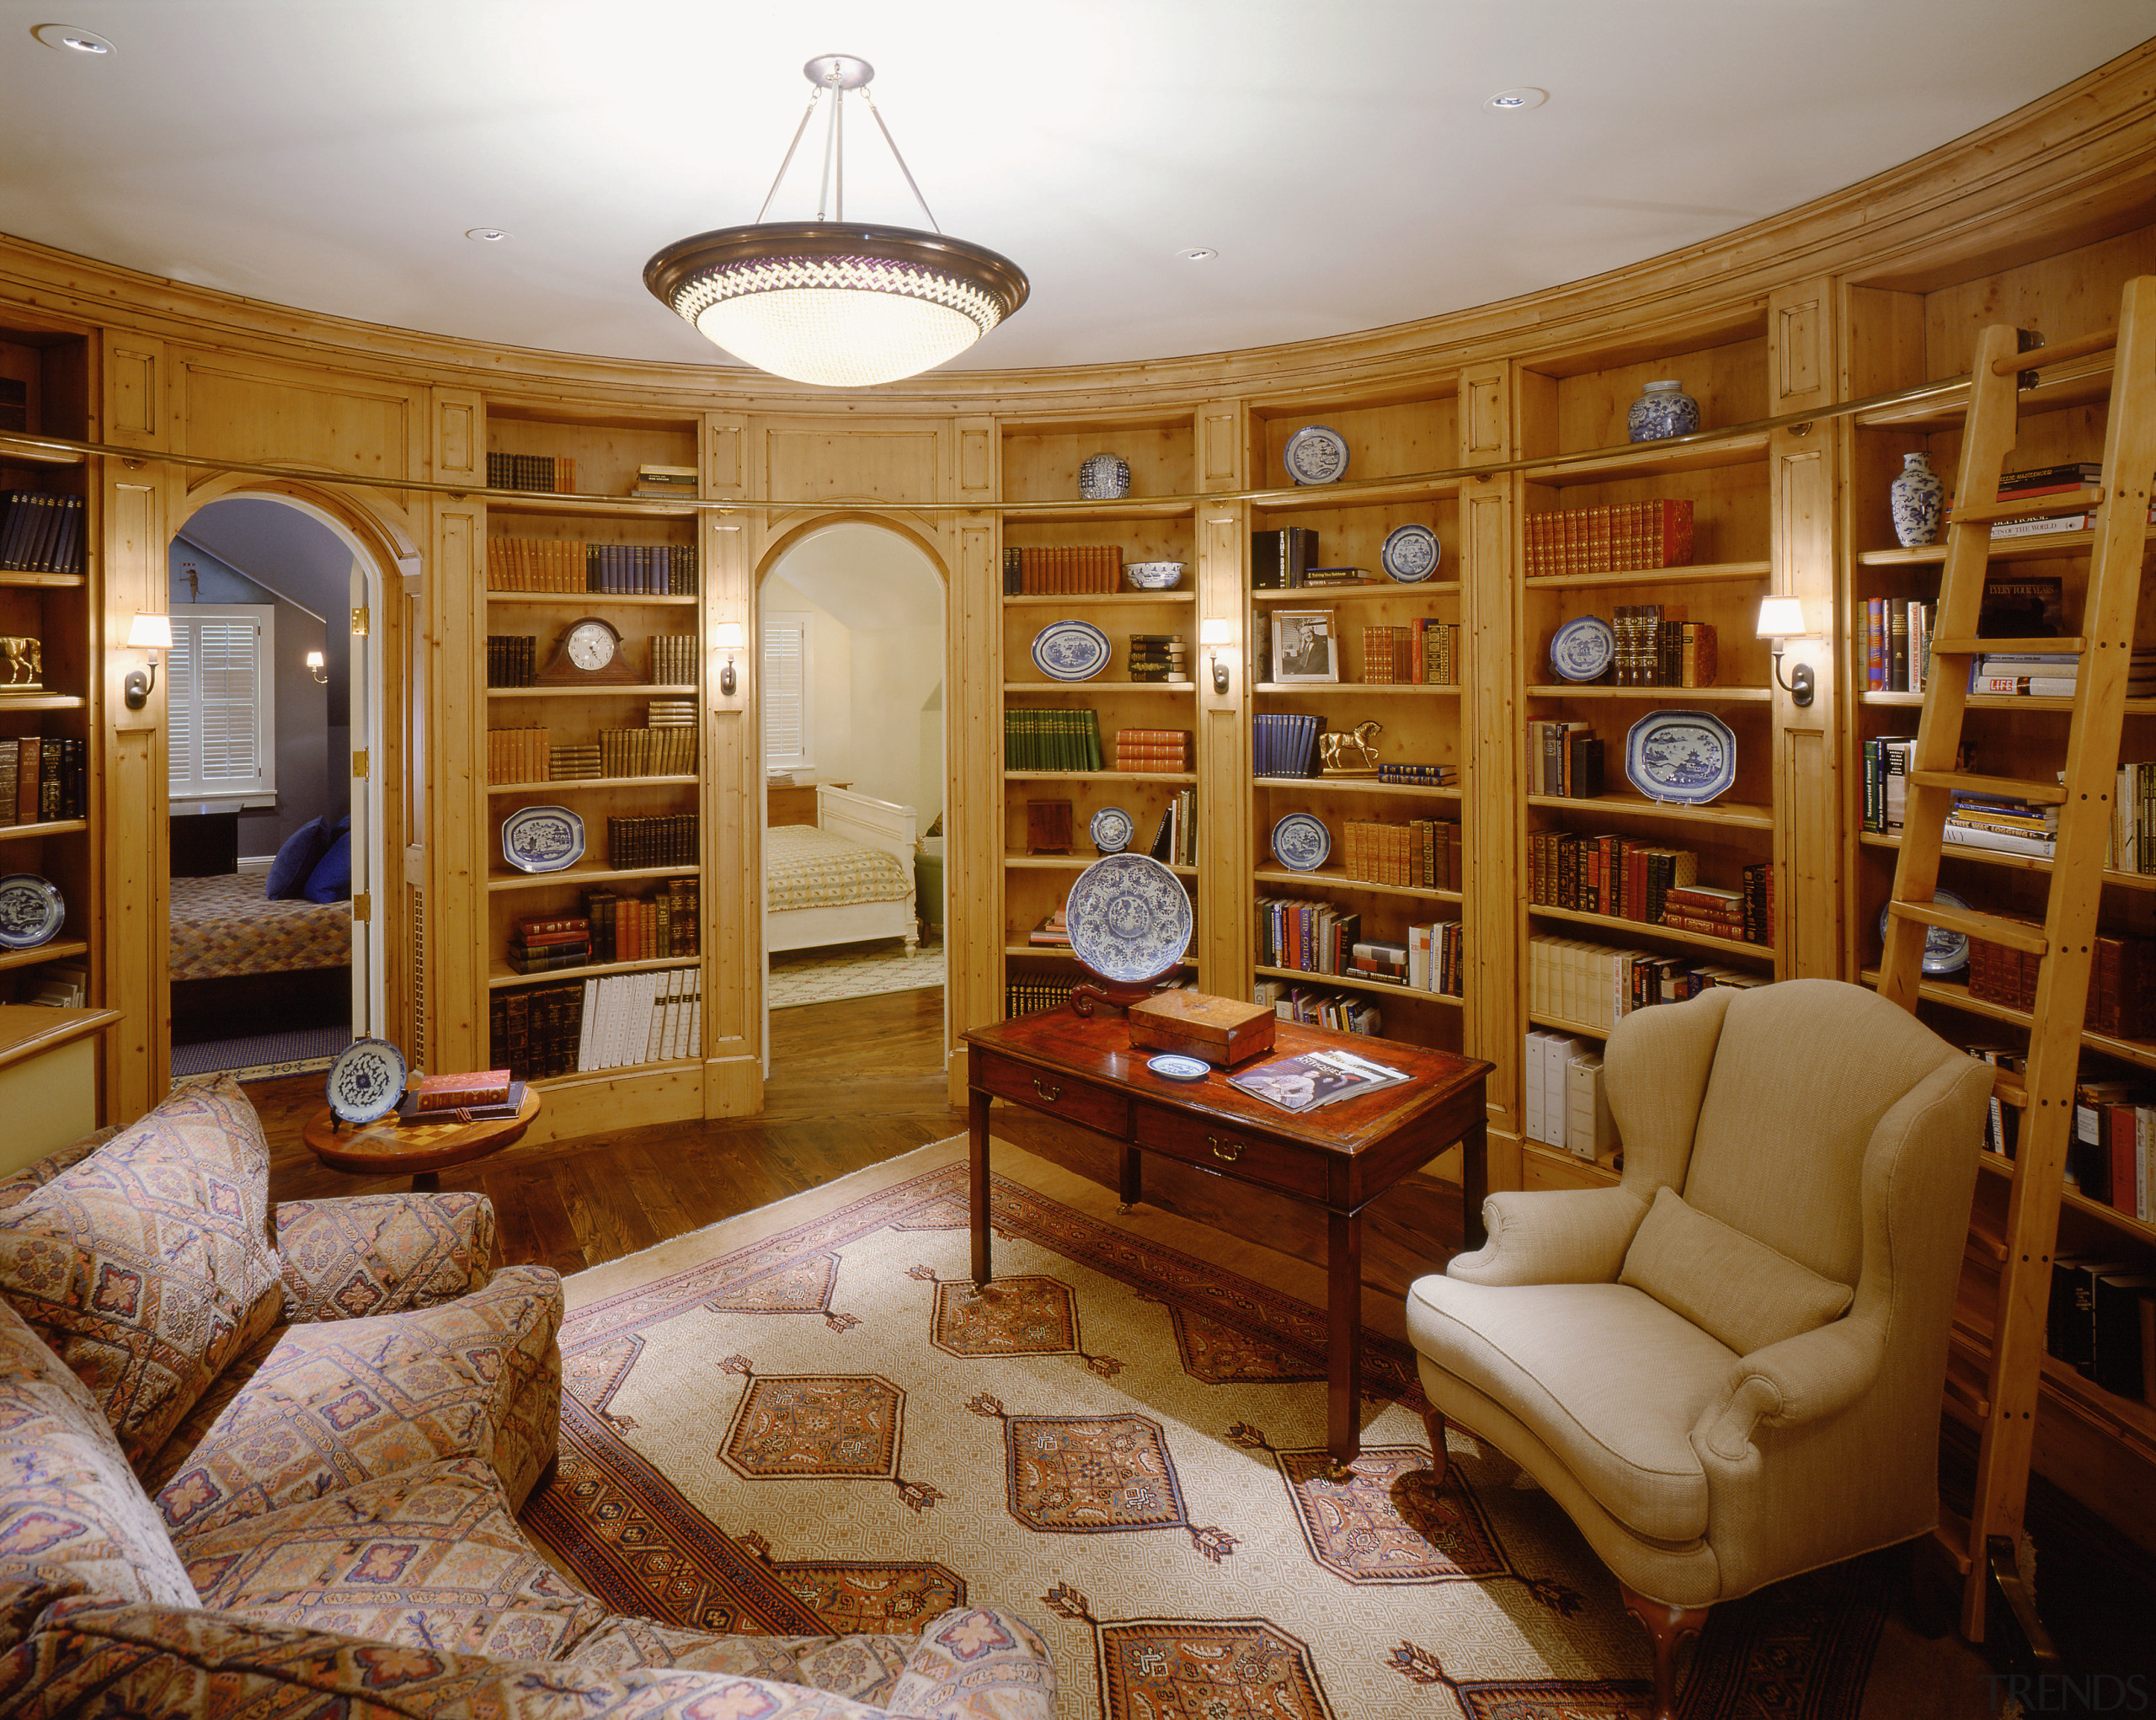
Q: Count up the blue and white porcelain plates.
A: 13